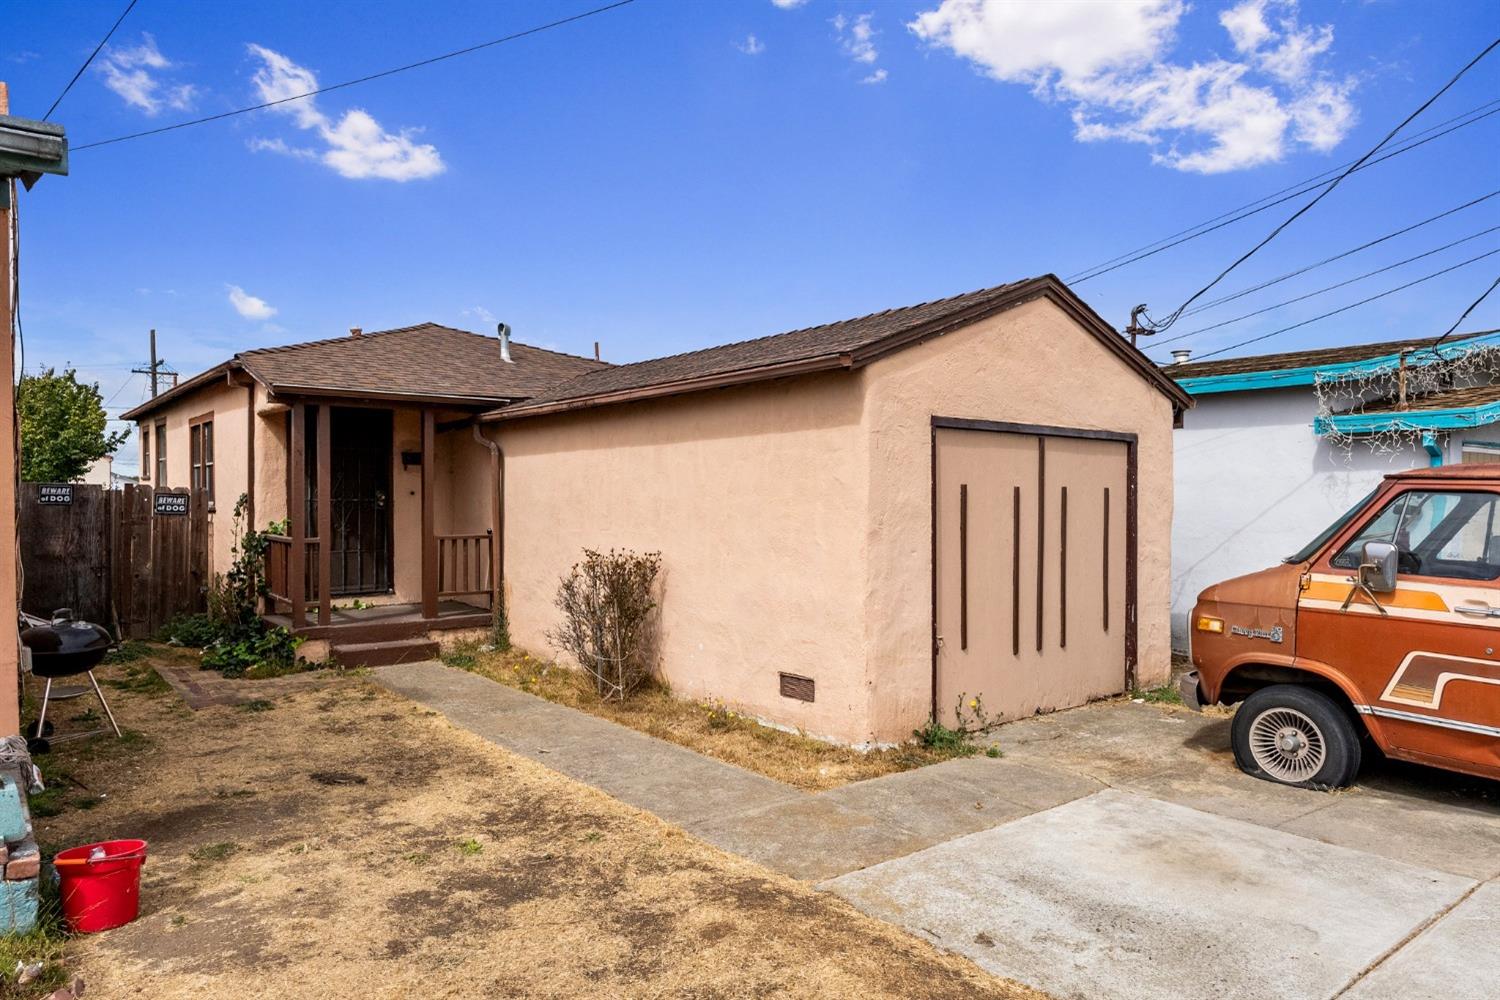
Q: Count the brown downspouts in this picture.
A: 2